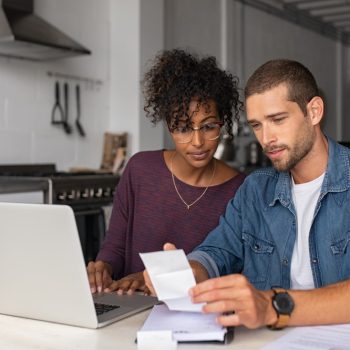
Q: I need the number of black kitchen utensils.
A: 3